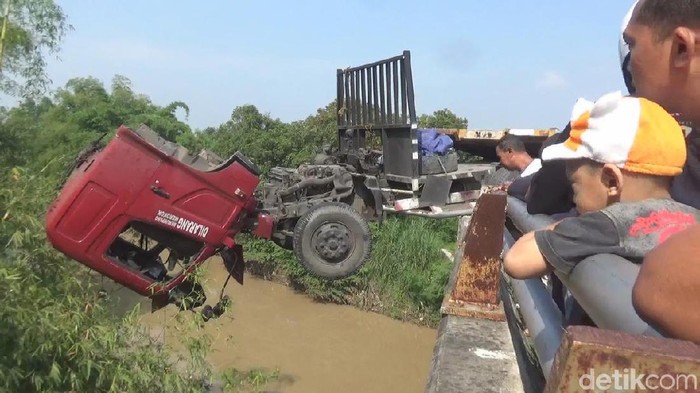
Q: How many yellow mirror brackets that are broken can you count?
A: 0